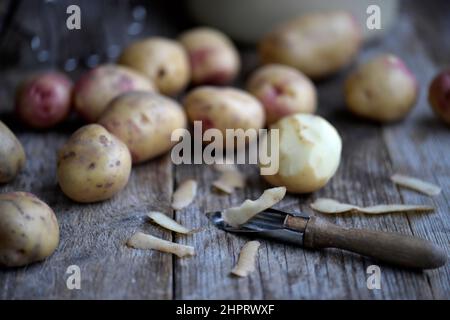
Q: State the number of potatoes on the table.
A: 14